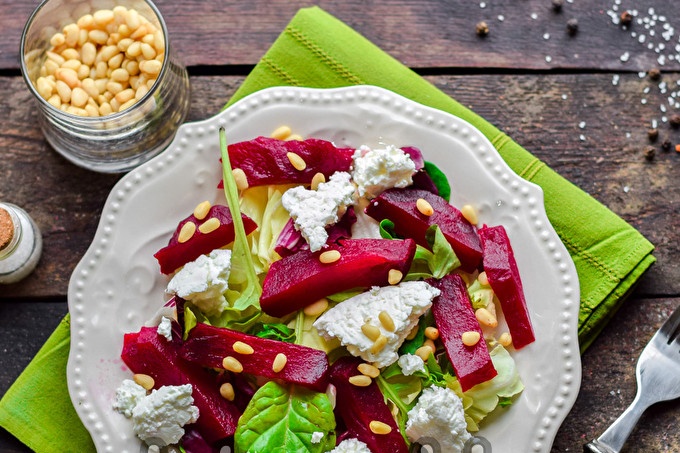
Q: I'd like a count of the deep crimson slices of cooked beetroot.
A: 9